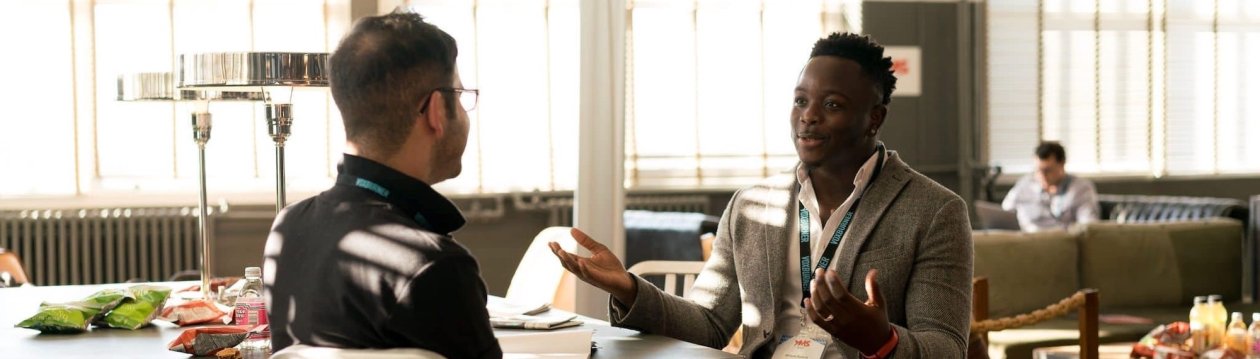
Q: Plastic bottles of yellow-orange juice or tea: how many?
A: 3